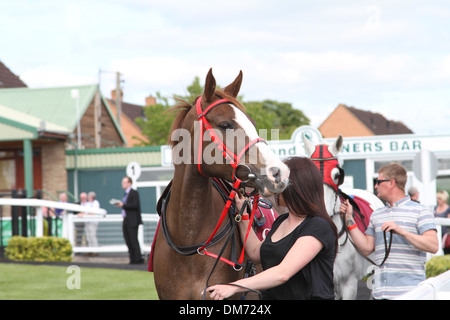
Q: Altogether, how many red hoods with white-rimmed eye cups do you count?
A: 1